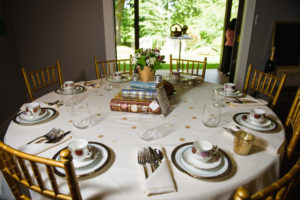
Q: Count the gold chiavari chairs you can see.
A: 7